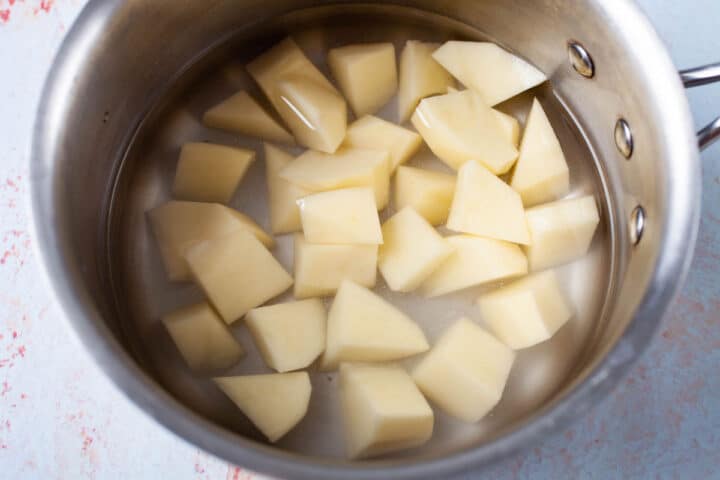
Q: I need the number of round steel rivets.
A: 3